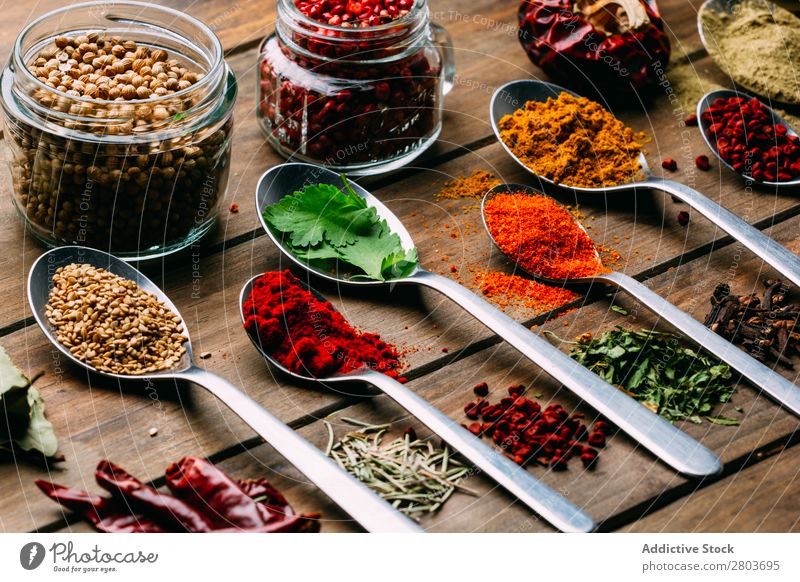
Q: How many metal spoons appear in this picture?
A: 7